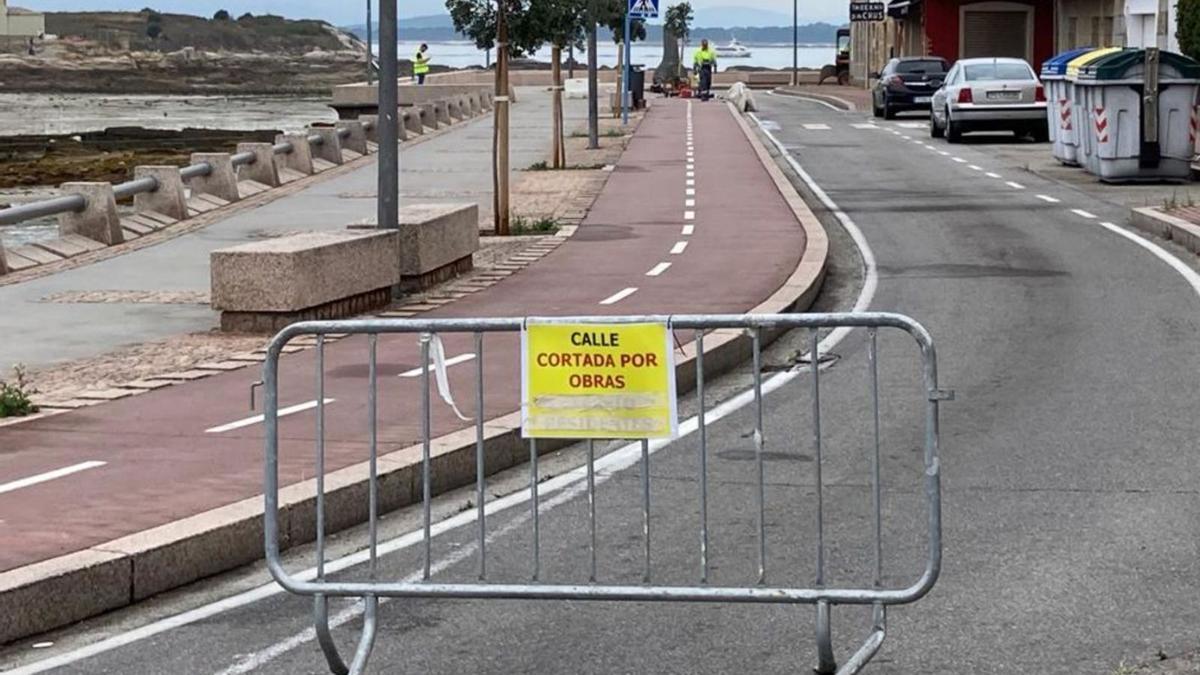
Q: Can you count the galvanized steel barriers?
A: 1